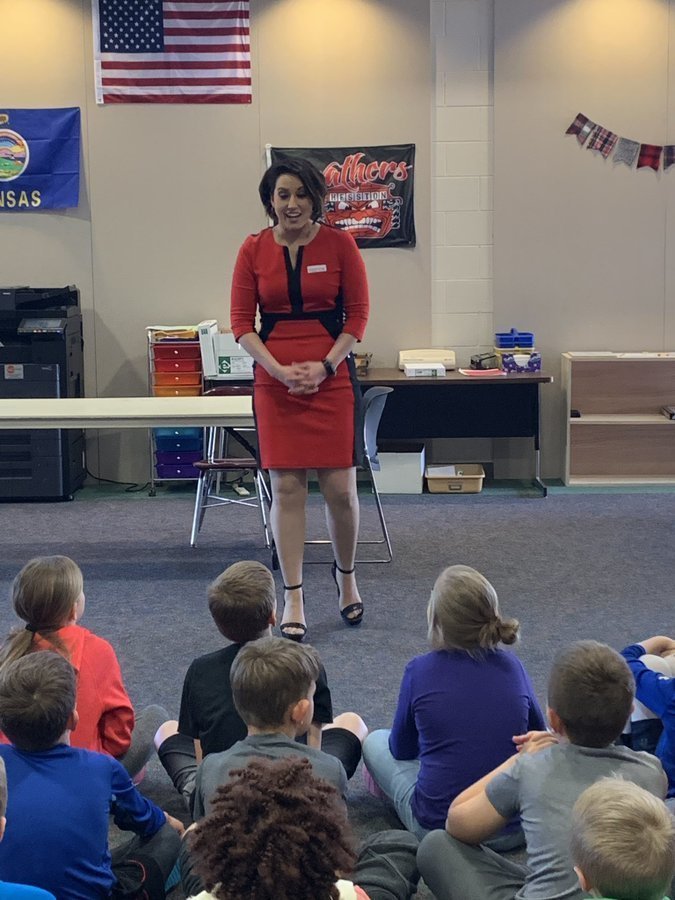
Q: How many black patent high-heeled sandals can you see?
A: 2